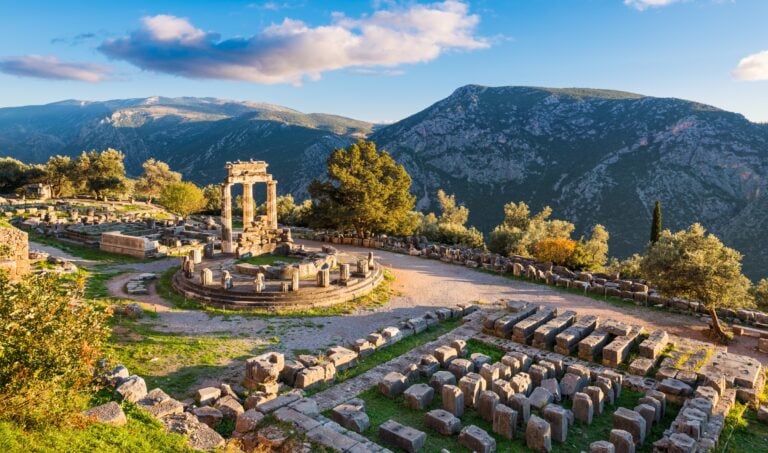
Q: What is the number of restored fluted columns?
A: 3